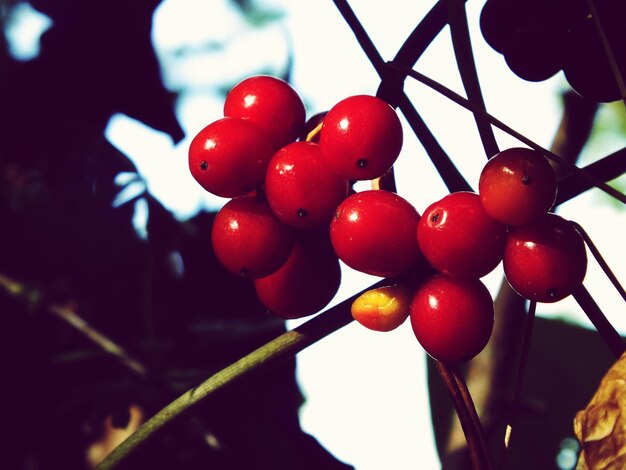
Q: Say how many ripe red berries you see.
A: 11